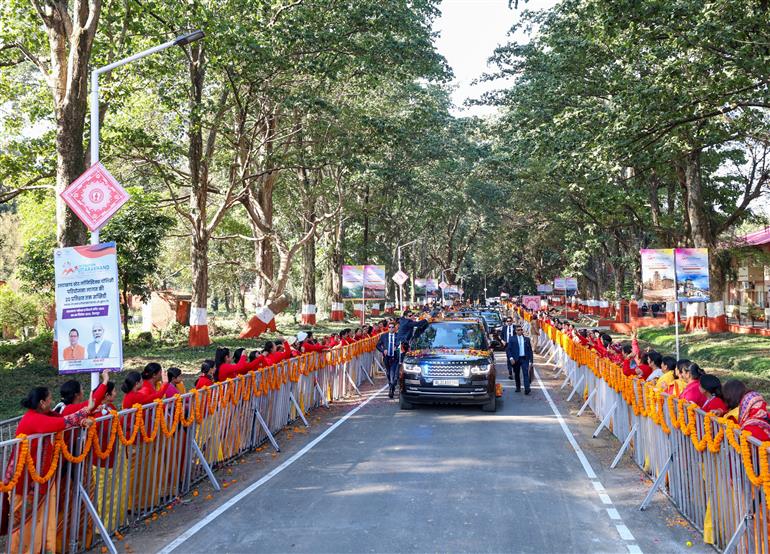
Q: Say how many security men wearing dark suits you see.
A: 4